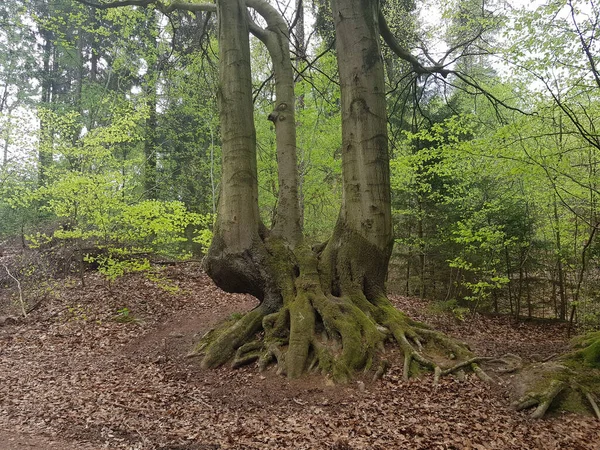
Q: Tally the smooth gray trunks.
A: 3